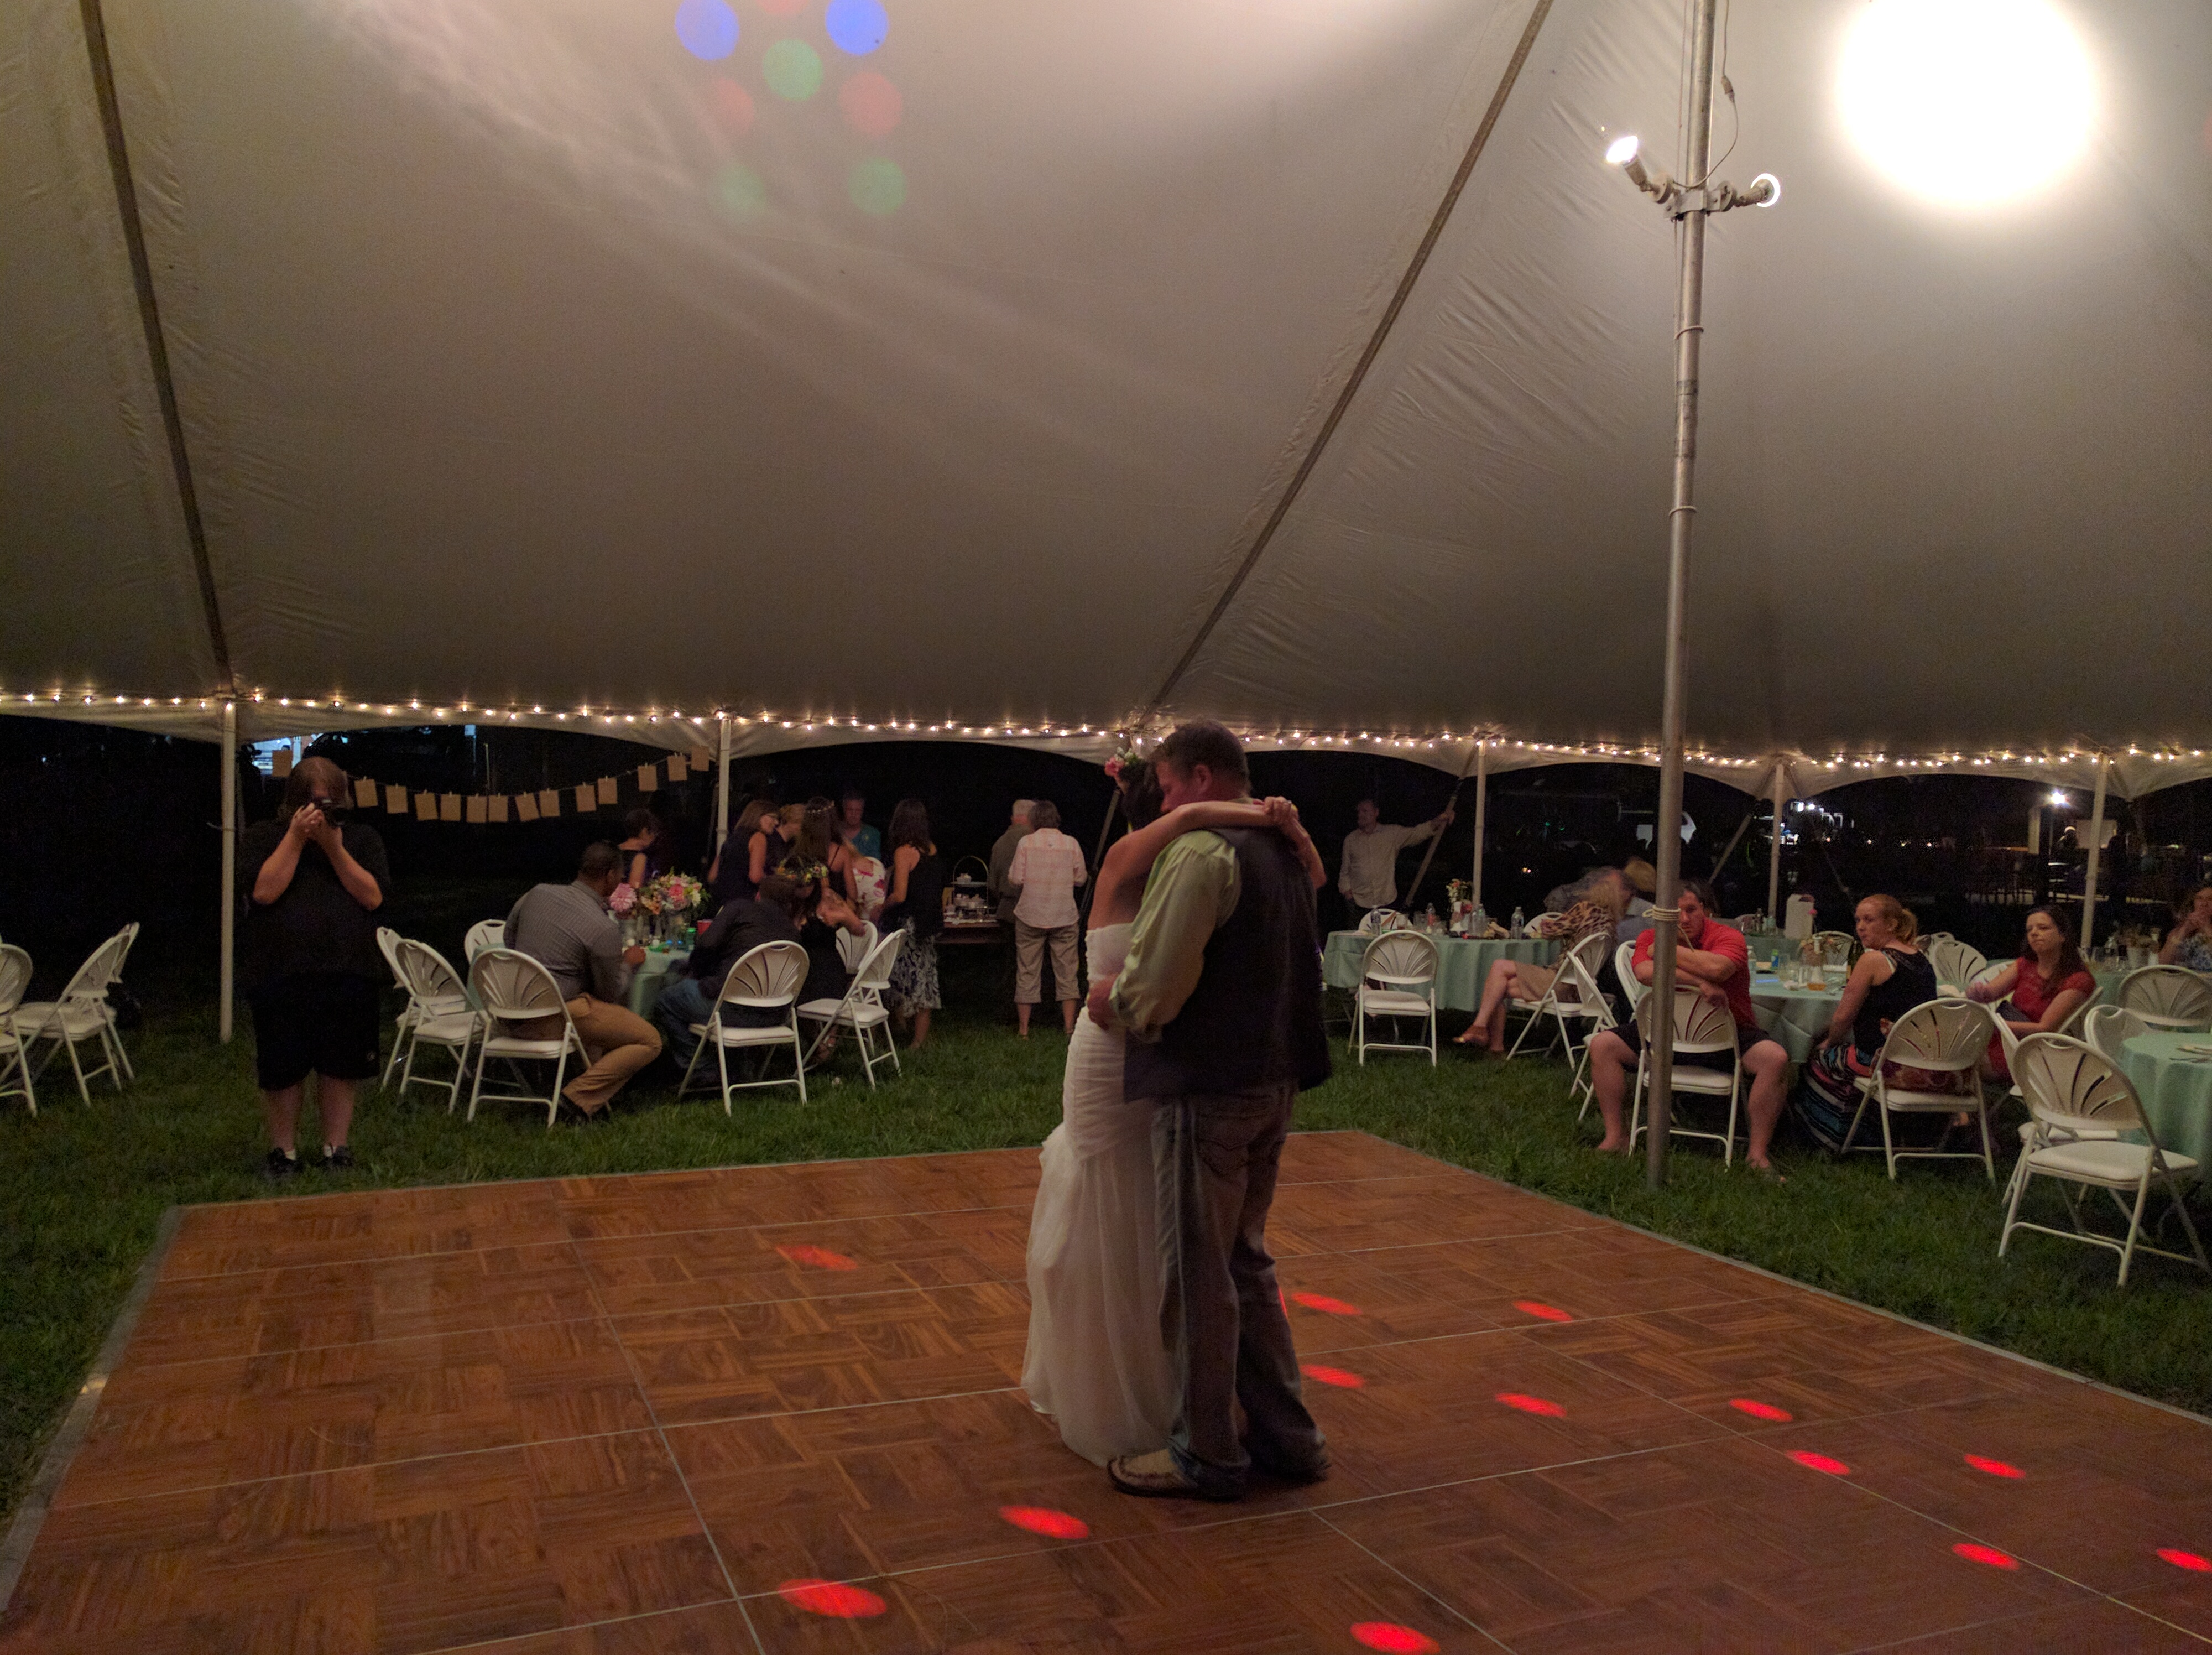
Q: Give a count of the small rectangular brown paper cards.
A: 14